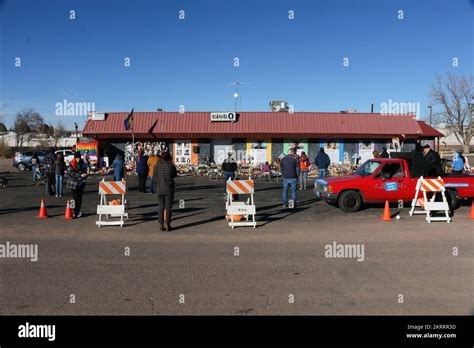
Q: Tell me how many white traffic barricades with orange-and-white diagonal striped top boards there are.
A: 3